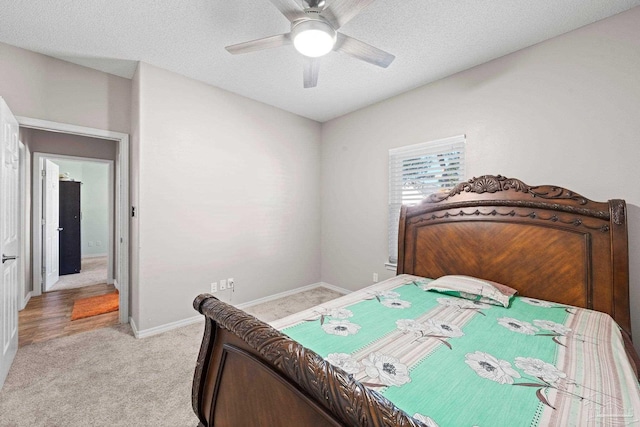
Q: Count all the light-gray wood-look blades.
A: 5